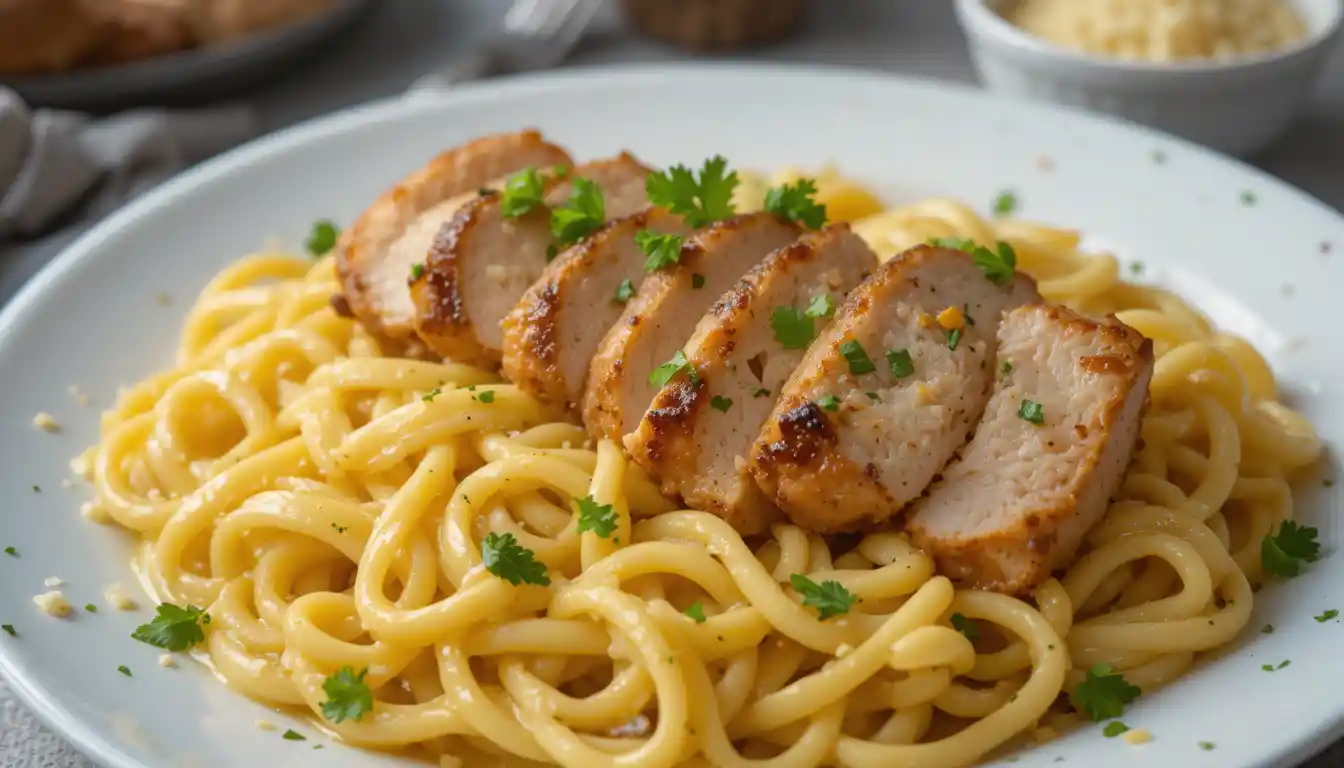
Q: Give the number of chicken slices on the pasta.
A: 7